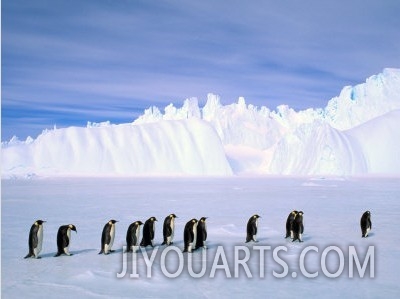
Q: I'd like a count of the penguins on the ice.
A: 12